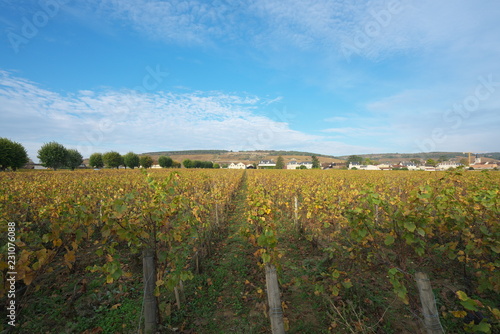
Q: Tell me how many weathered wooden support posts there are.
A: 3